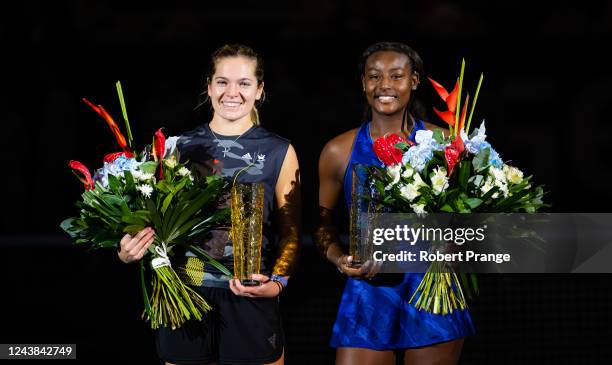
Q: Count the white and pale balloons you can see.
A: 0